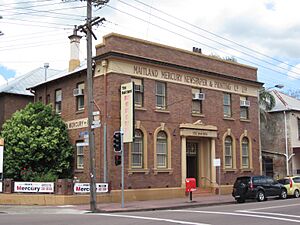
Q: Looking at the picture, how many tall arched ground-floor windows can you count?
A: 4